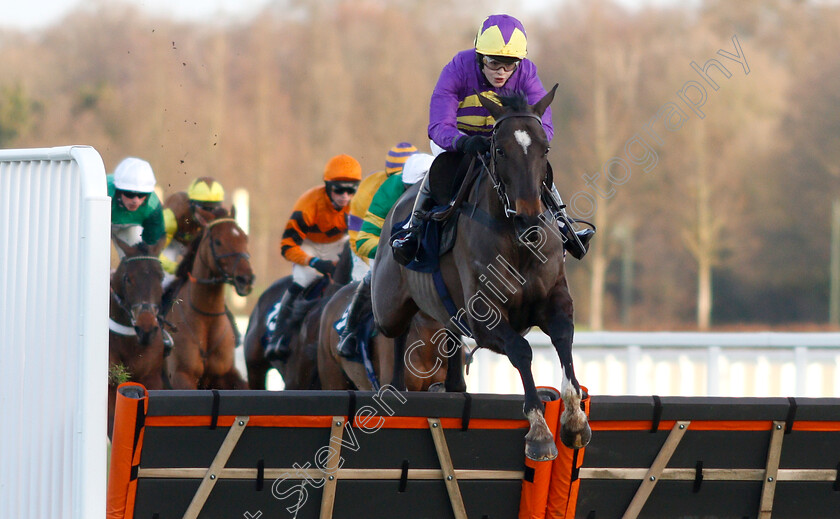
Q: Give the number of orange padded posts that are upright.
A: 3